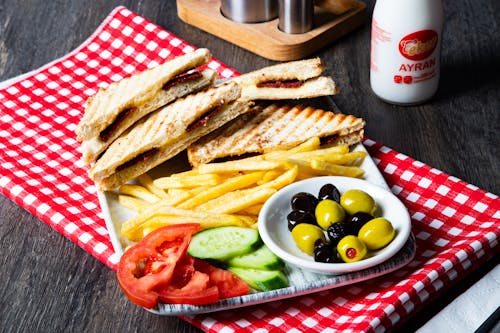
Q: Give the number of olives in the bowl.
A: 11